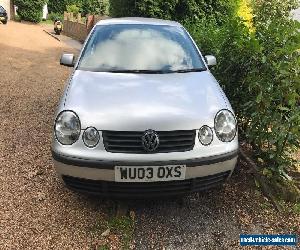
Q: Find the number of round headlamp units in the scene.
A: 4